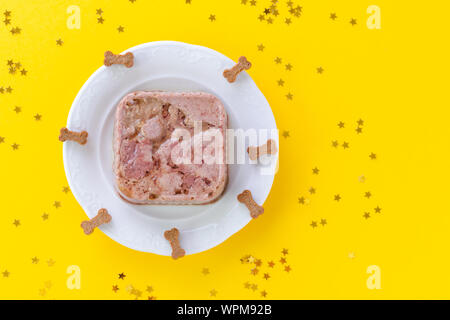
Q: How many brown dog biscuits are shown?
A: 7